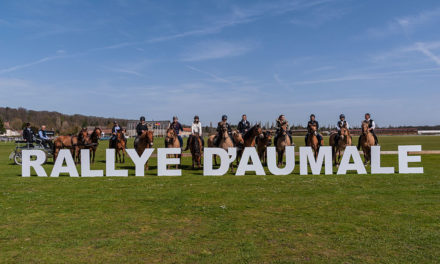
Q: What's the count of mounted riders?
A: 10